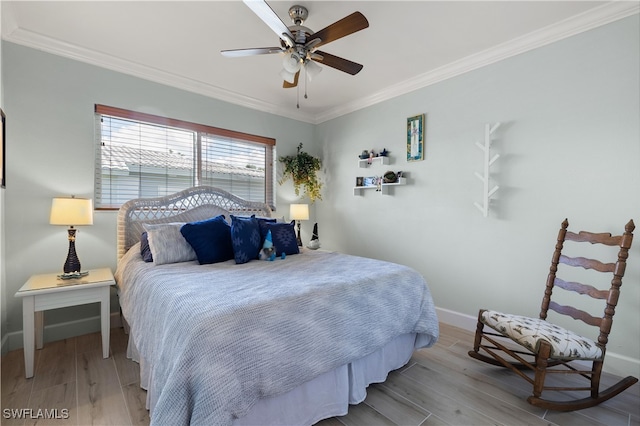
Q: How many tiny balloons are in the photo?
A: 0